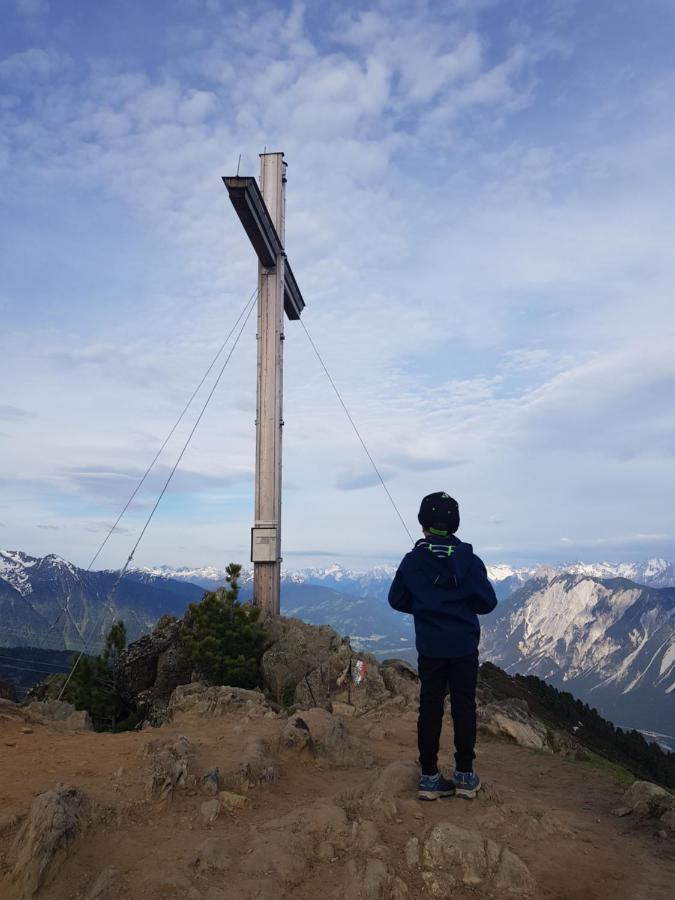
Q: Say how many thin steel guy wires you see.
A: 3